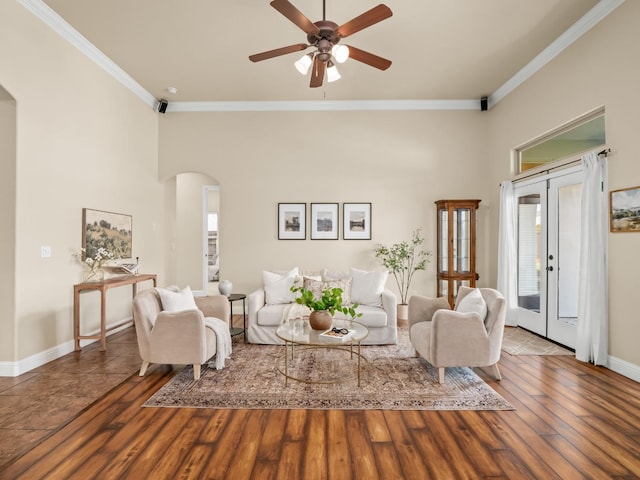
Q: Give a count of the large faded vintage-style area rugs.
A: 1